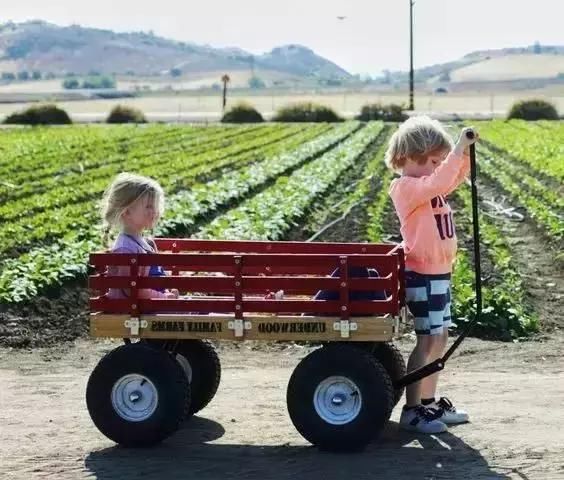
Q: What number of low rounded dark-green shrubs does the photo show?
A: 6